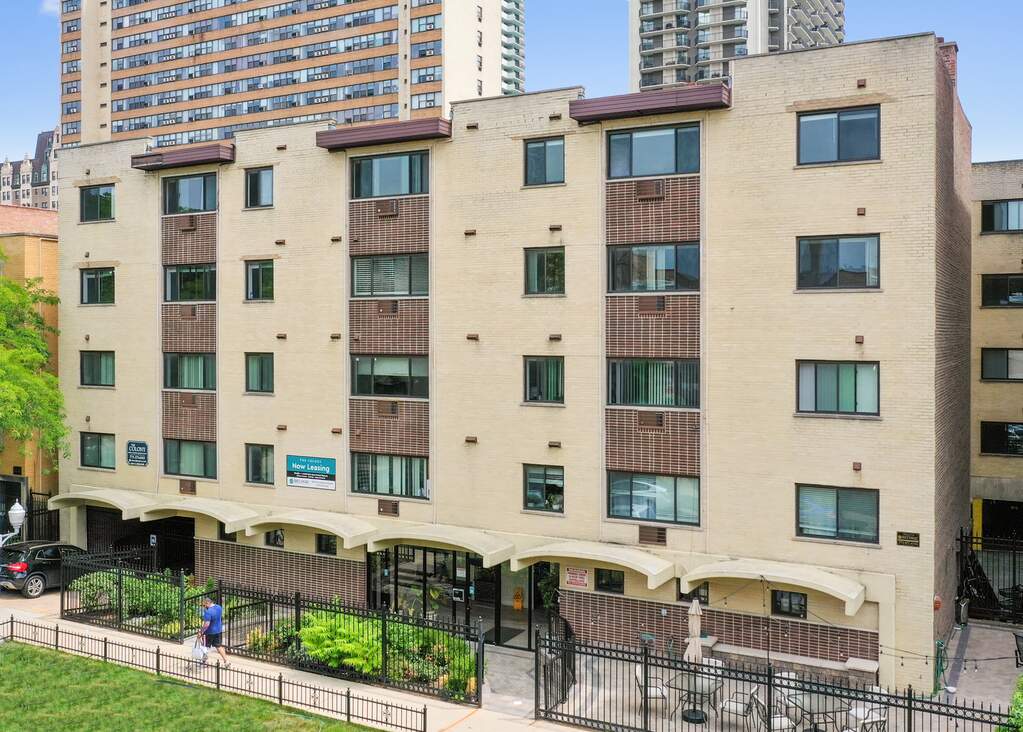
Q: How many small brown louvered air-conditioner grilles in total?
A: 12